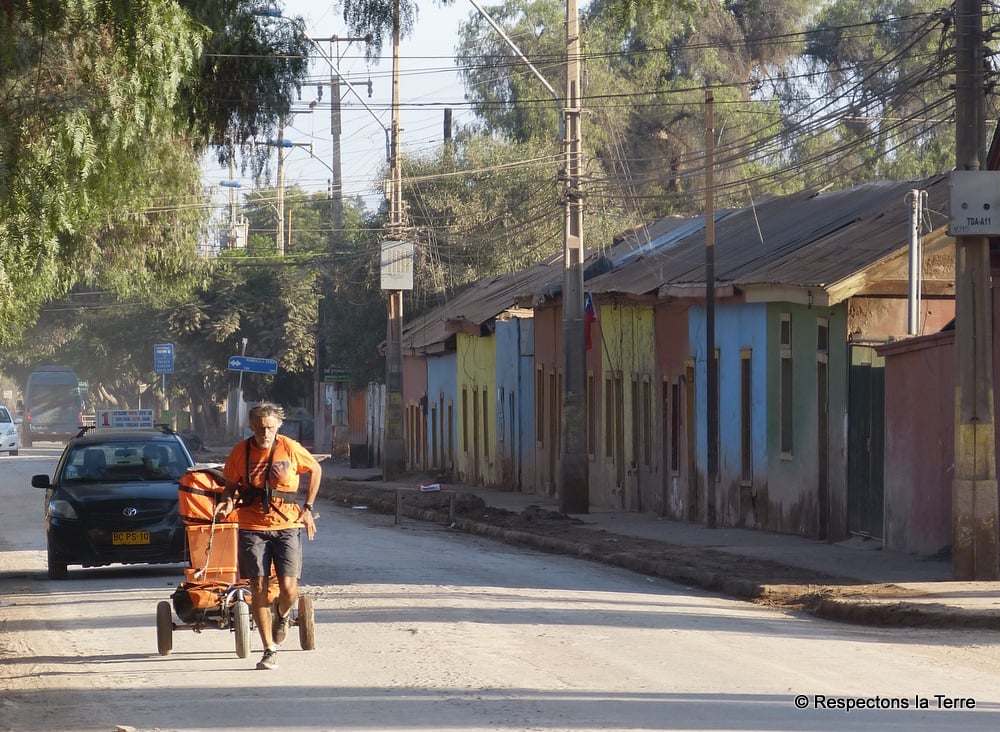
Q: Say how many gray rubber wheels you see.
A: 3